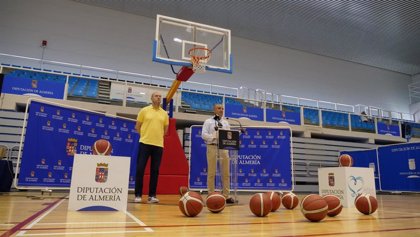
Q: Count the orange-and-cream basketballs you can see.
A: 11